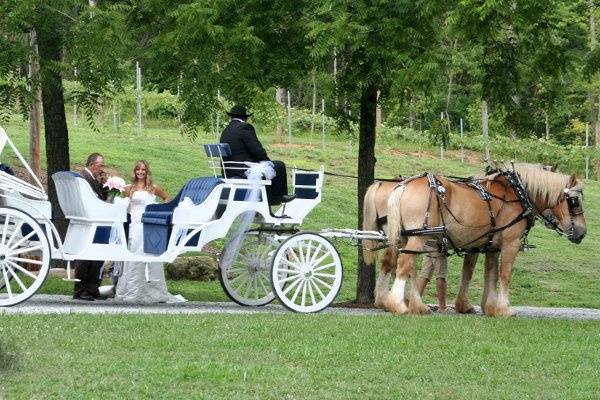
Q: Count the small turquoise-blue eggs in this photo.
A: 0